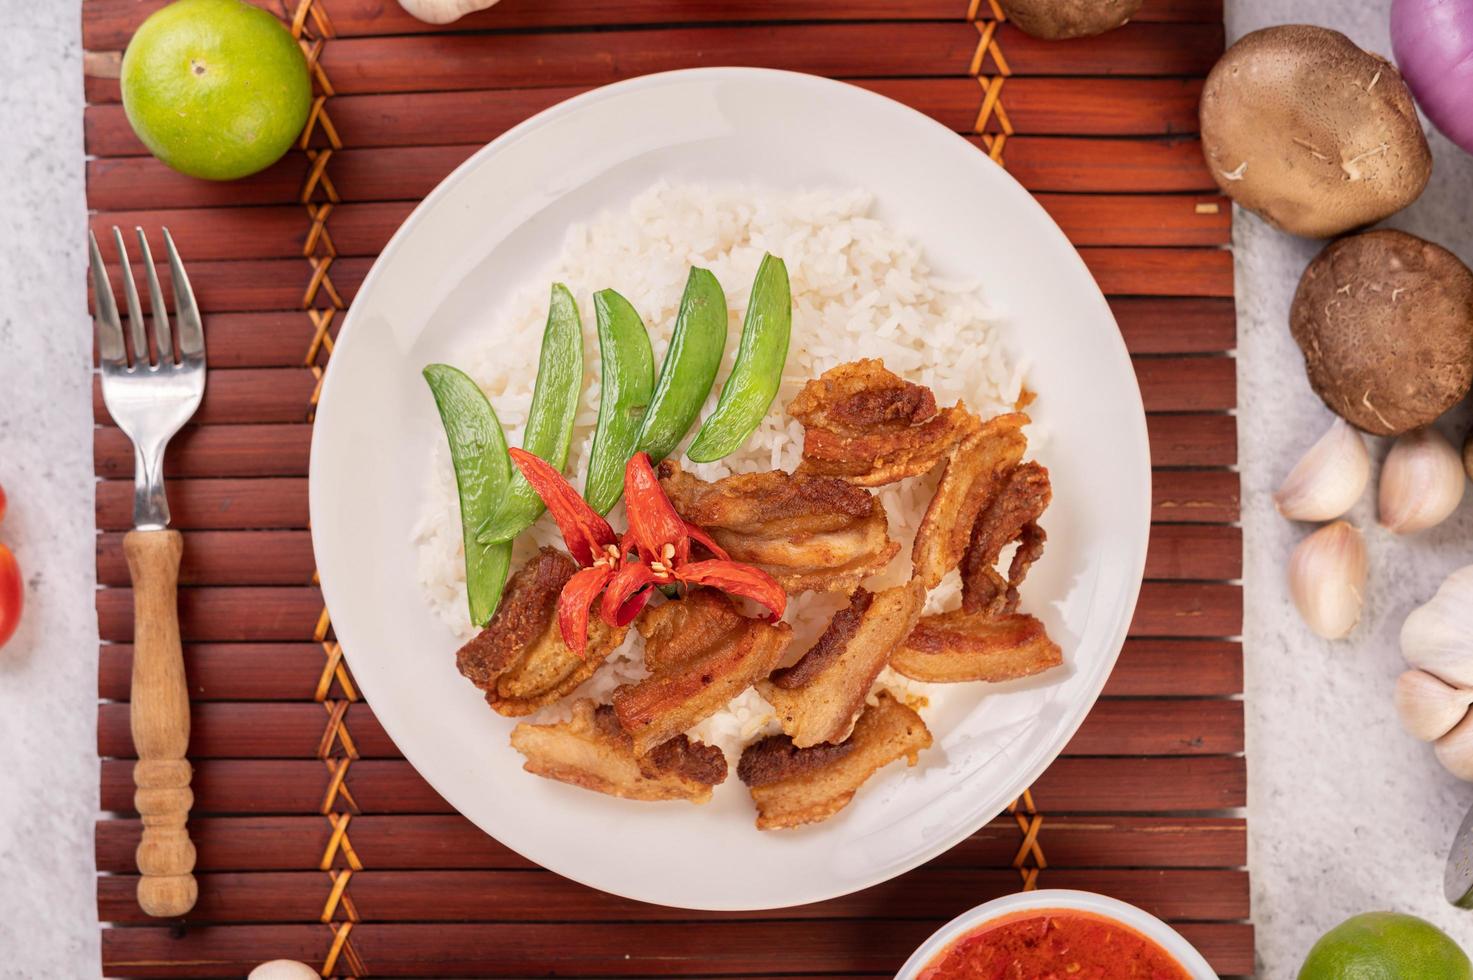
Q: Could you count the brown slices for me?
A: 9